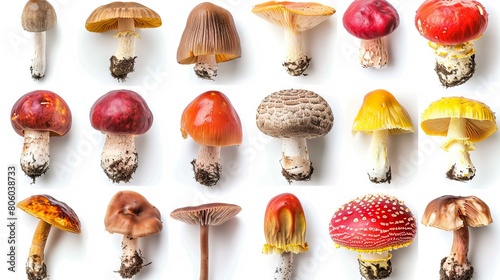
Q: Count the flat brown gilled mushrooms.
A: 1